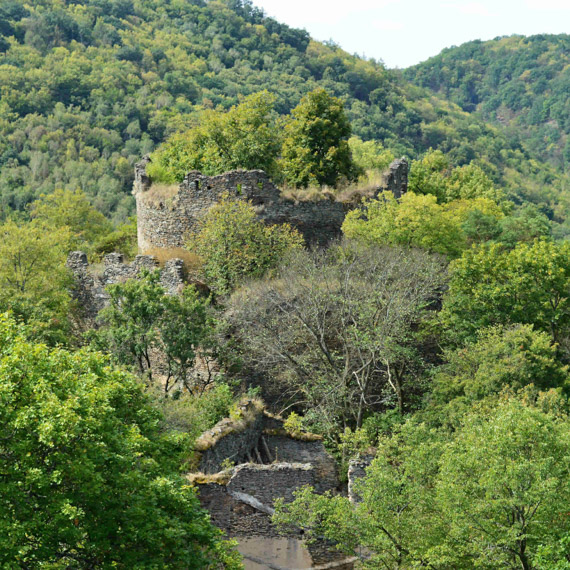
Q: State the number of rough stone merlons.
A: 4